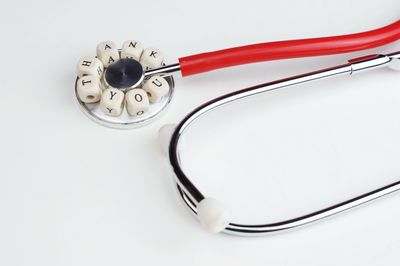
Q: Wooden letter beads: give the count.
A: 8